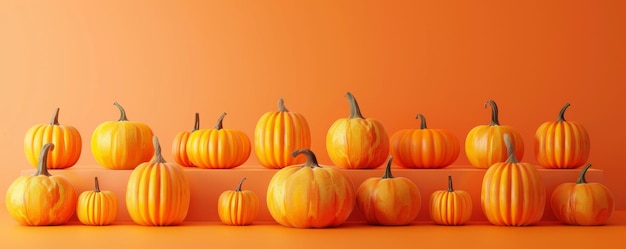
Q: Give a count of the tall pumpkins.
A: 3